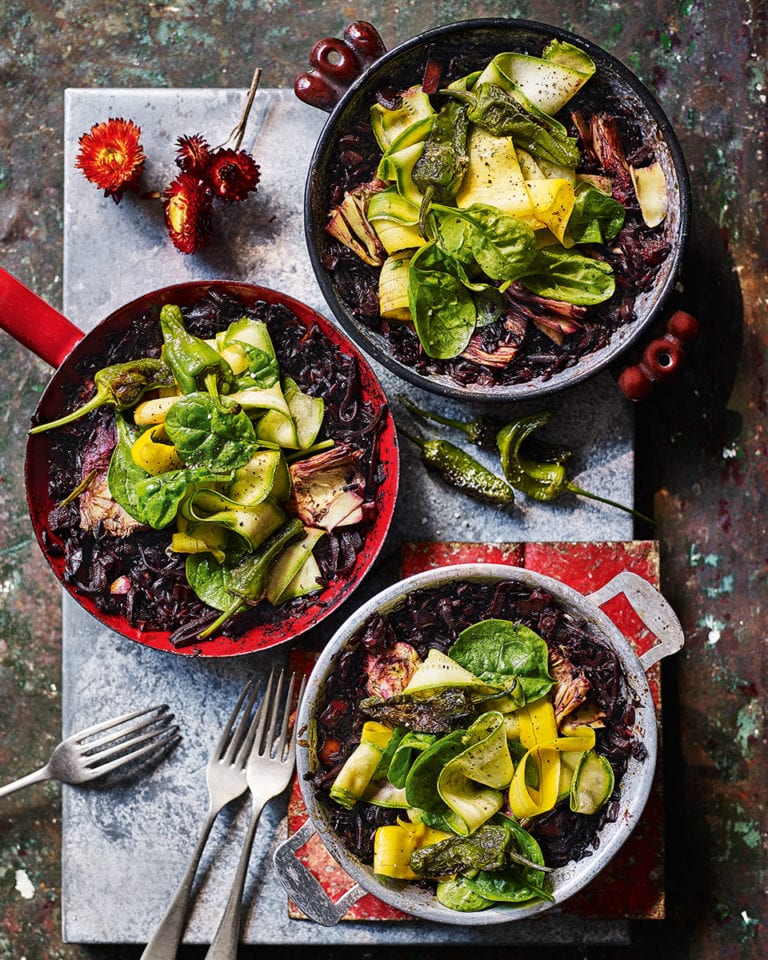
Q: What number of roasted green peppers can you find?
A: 10